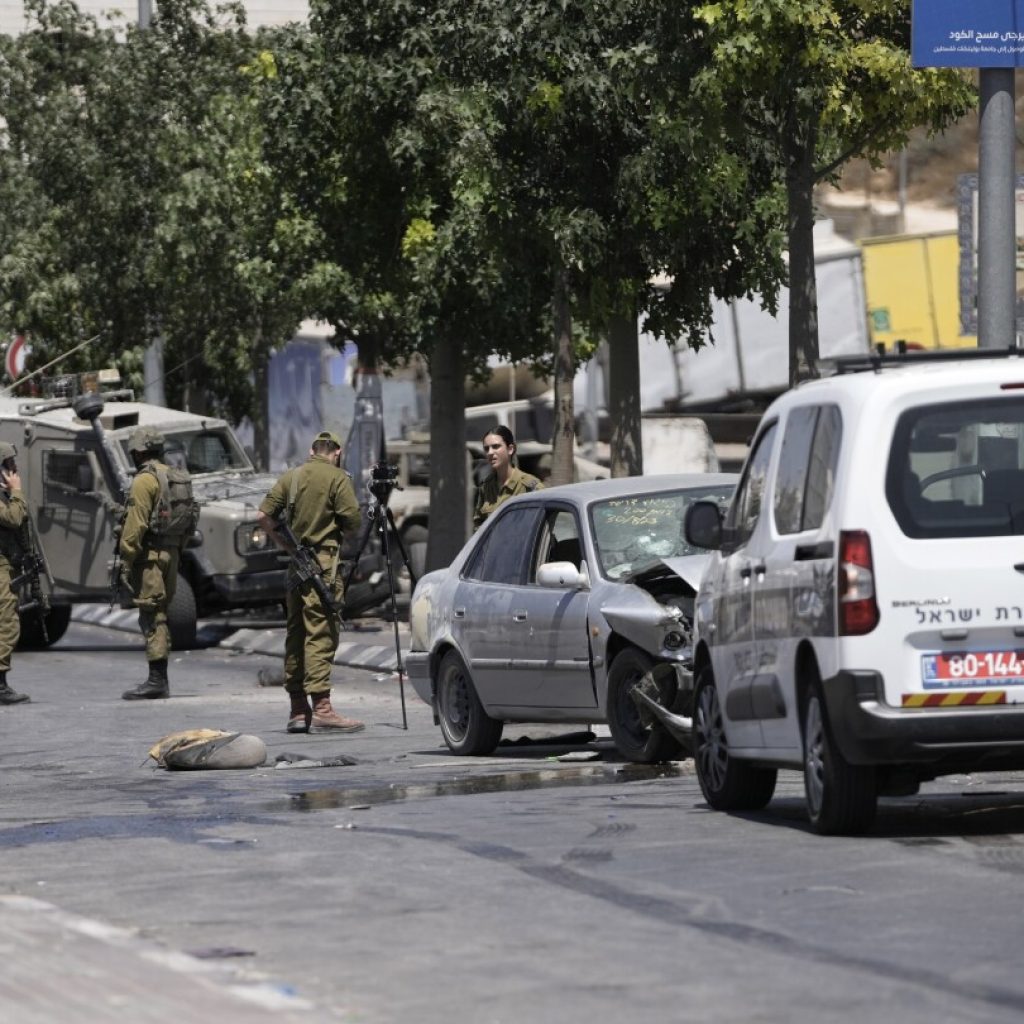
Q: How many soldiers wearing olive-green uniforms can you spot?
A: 4